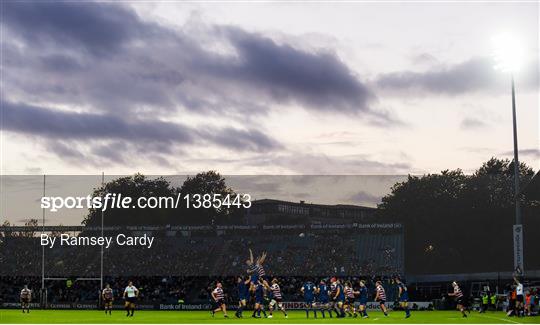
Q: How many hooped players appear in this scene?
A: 9